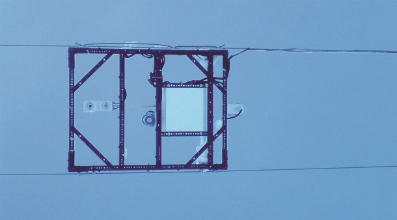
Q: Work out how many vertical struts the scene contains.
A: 5